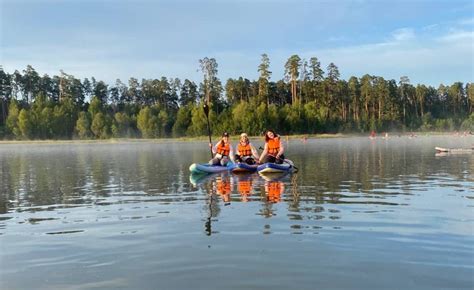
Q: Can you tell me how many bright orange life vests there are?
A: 3